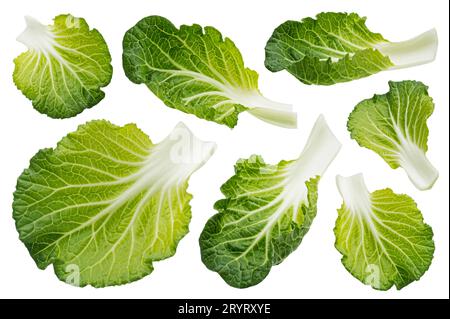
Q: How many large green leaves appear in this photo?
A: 7